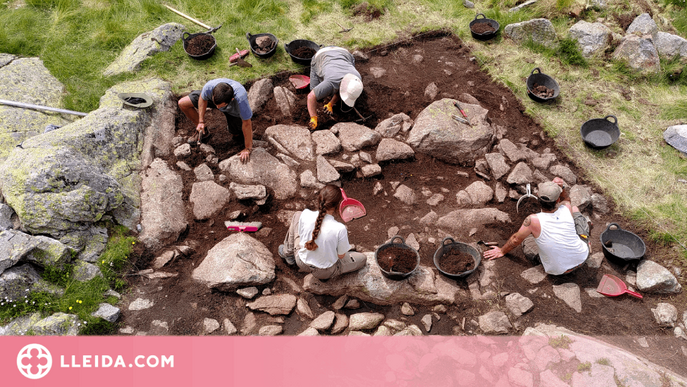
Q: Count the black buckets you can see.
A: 9